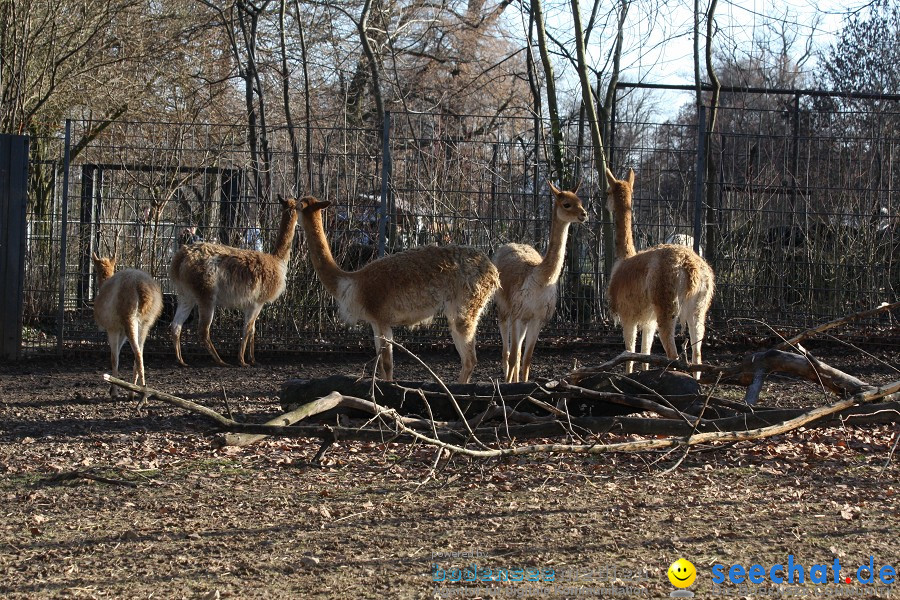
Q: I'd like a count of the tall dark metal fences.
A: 1